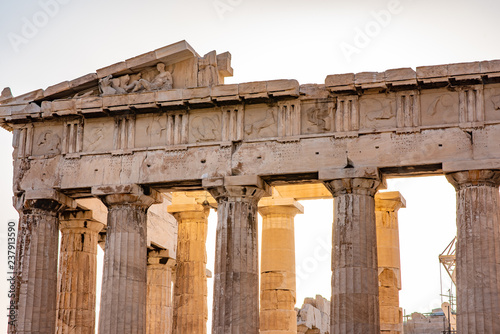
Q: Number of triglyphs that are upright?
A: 9